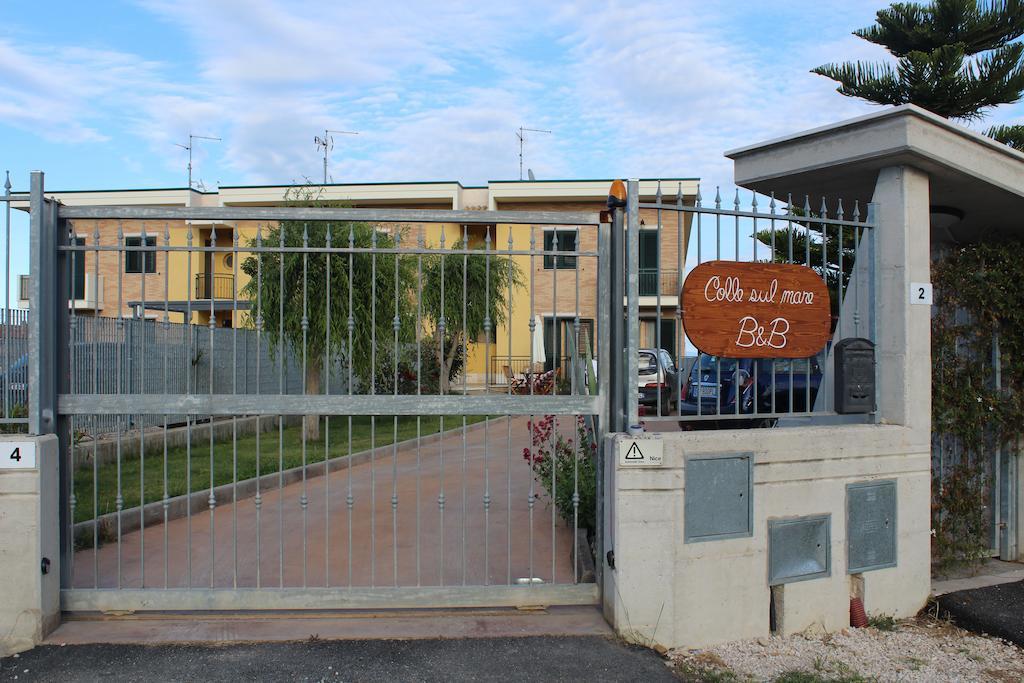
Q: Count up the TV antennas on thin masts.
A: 3